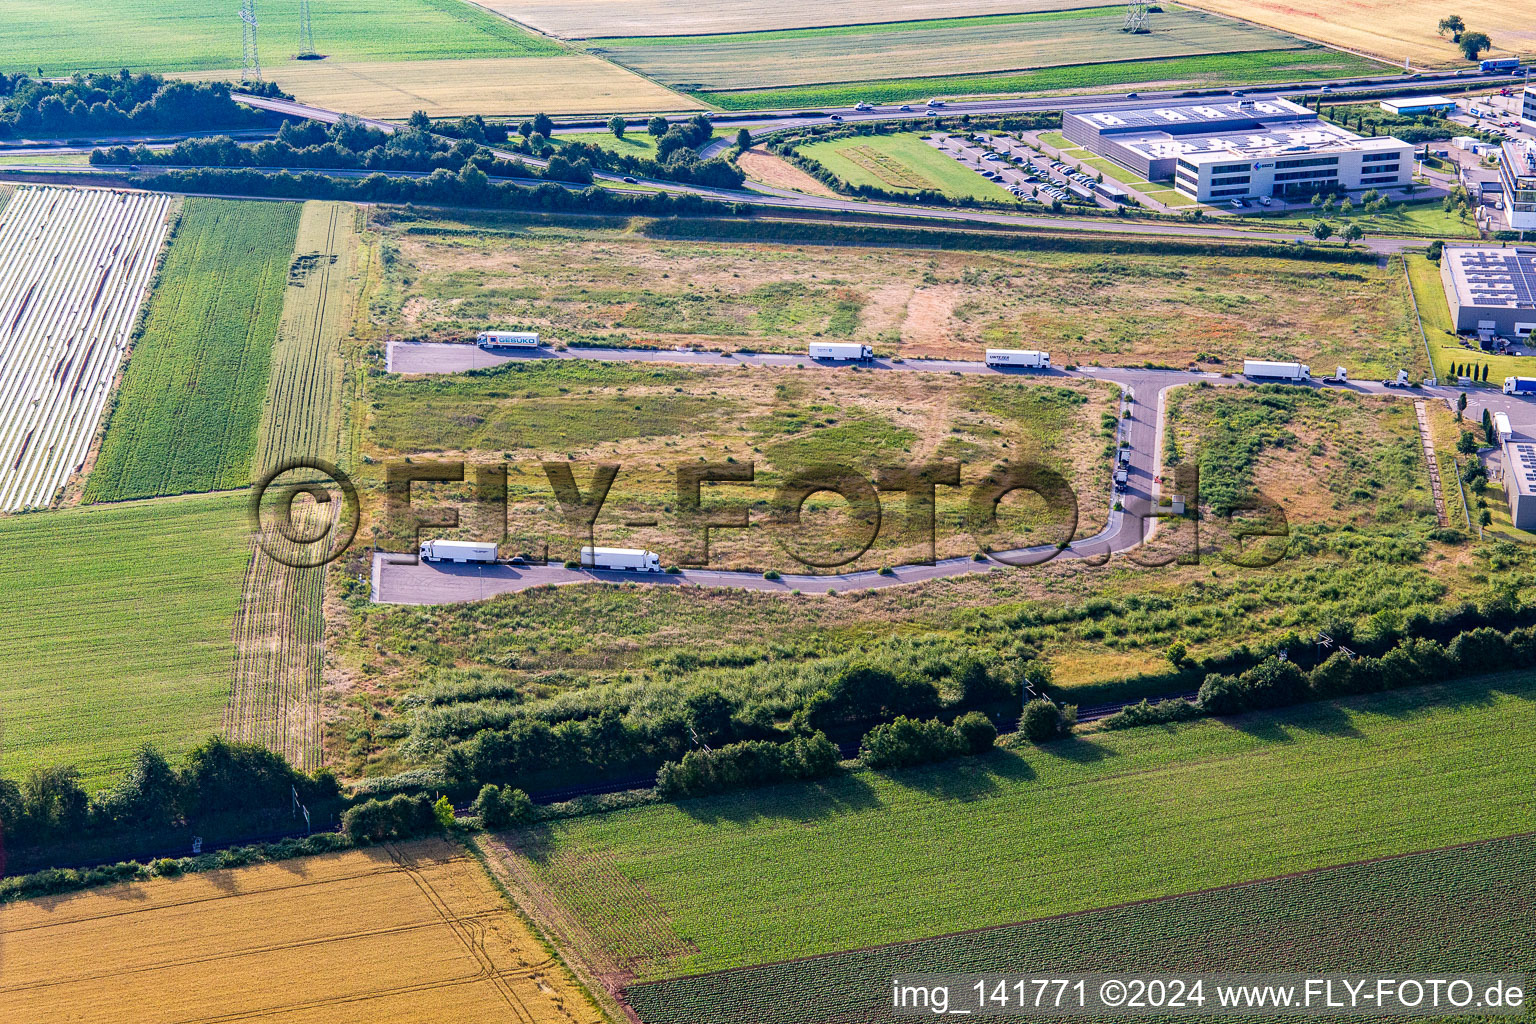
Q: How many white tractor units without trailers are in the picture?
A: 4